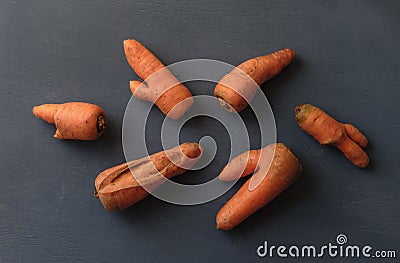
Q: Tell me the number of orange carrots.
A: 6